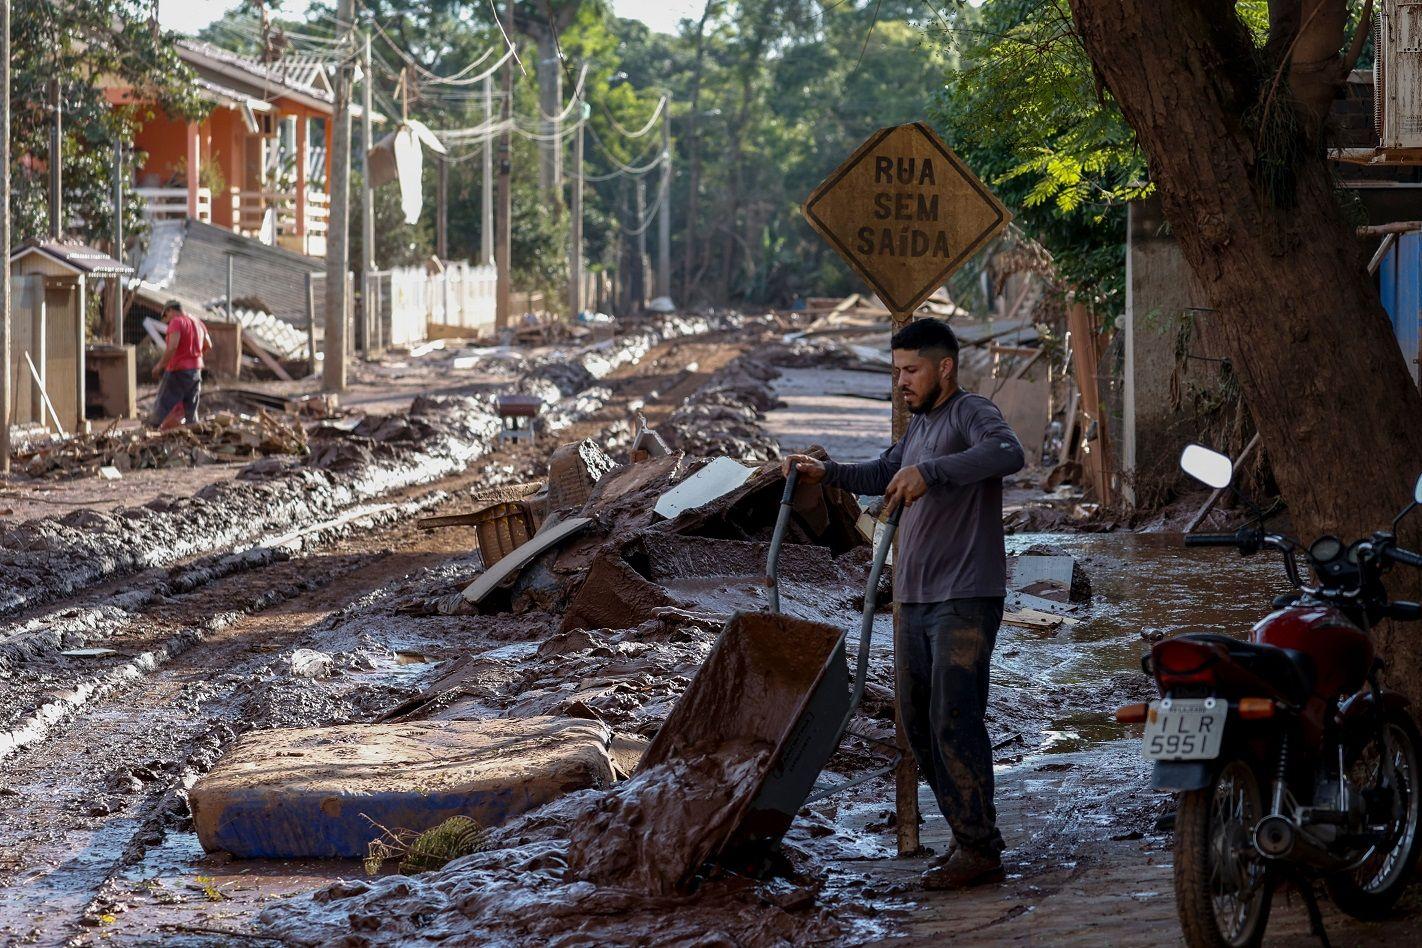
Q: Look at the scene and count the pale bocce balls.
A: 0